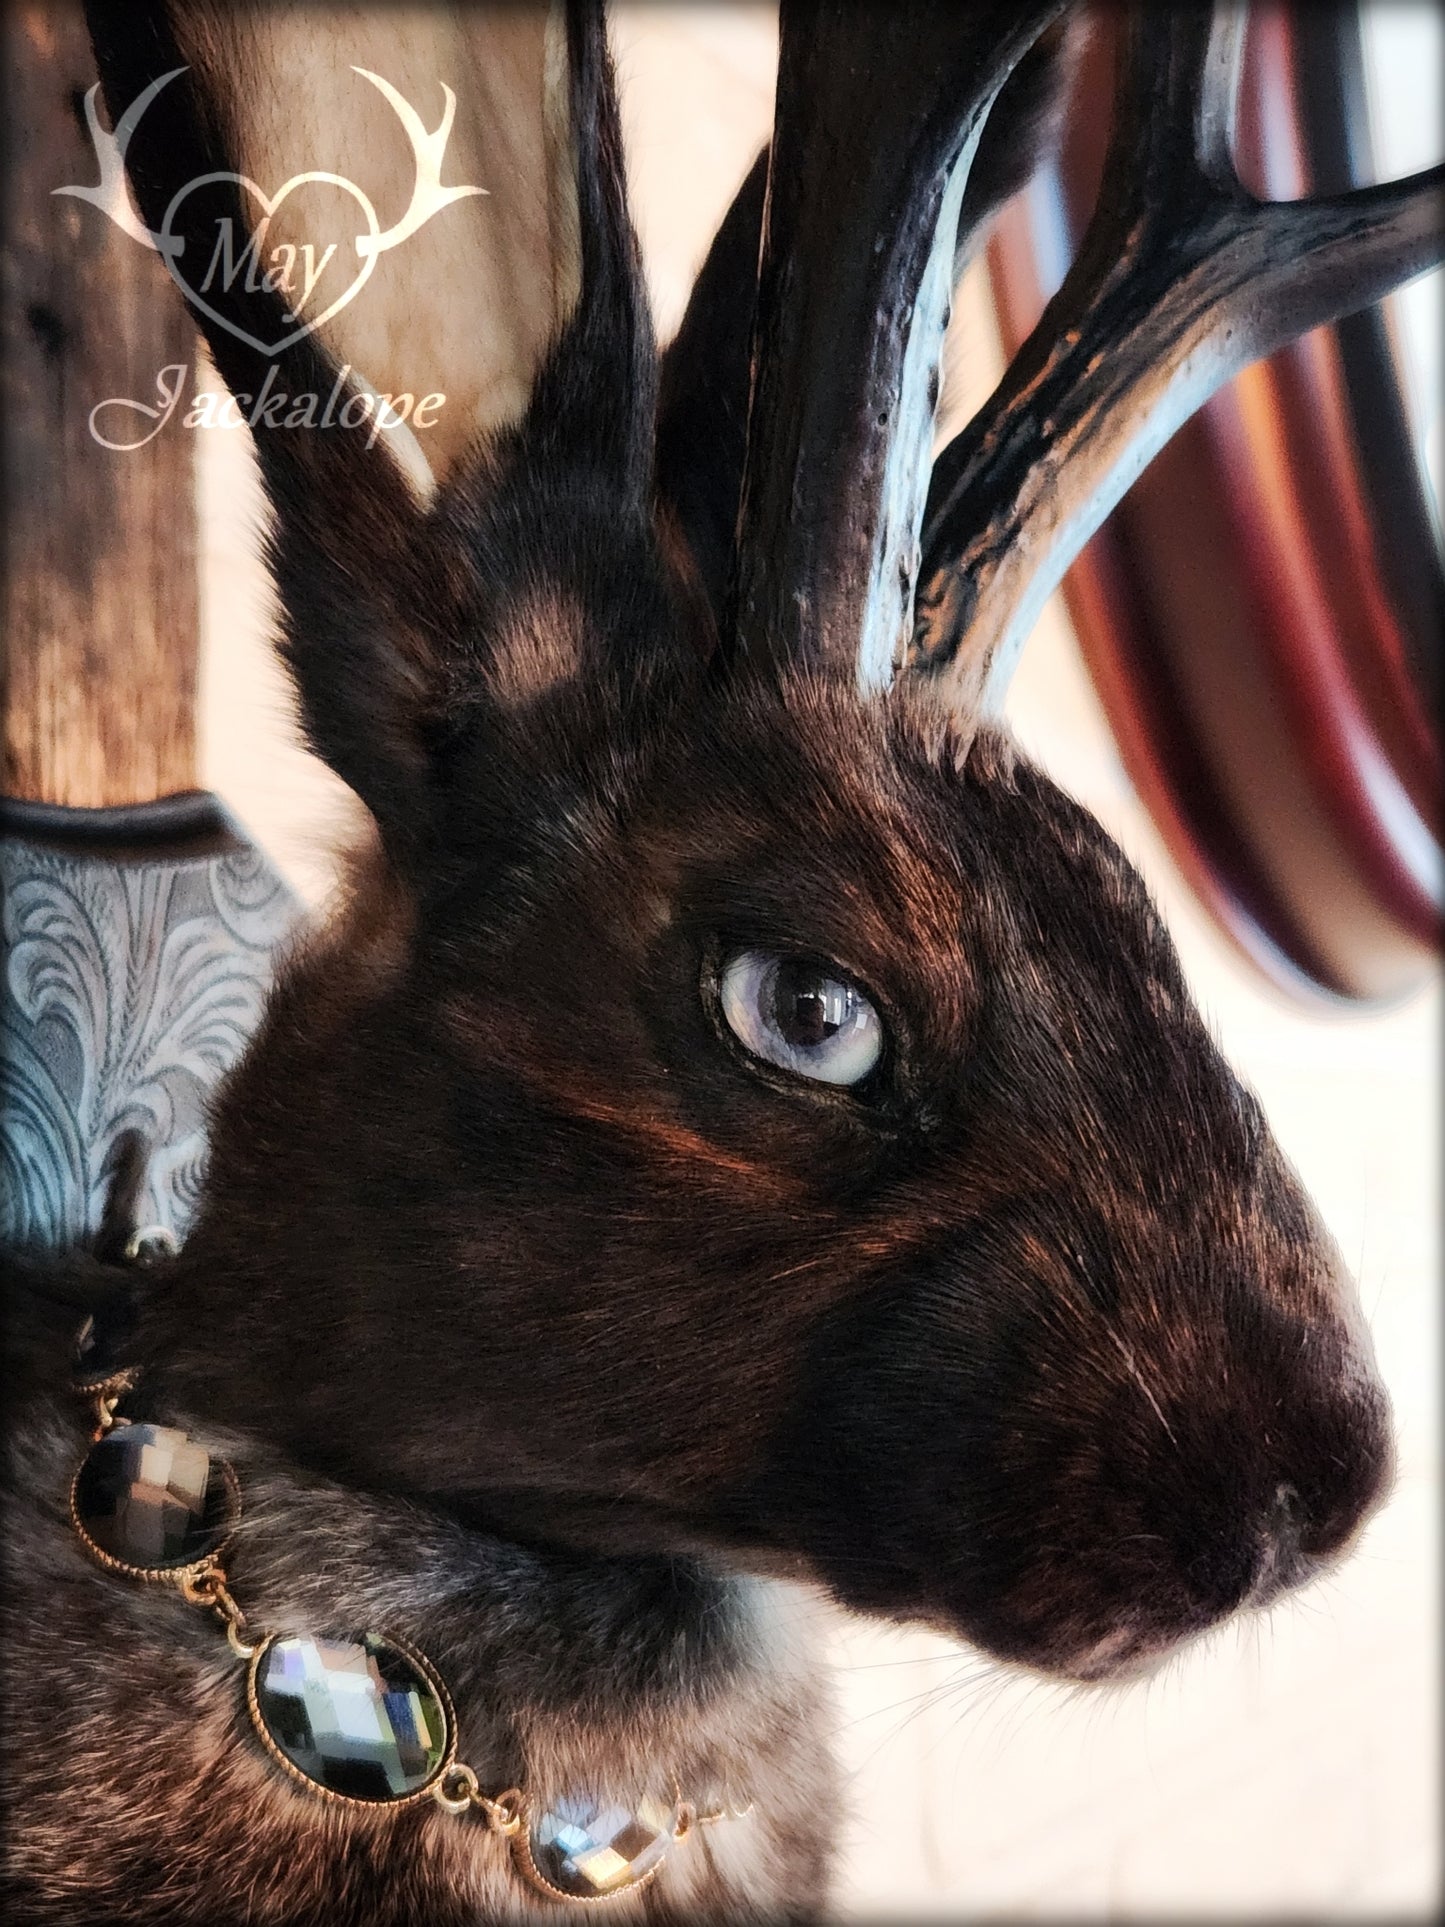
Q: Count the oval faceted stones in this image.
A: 3